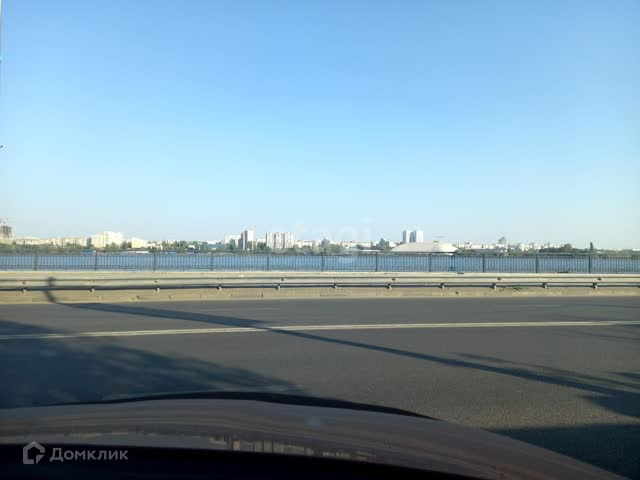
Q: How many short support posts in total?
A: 11